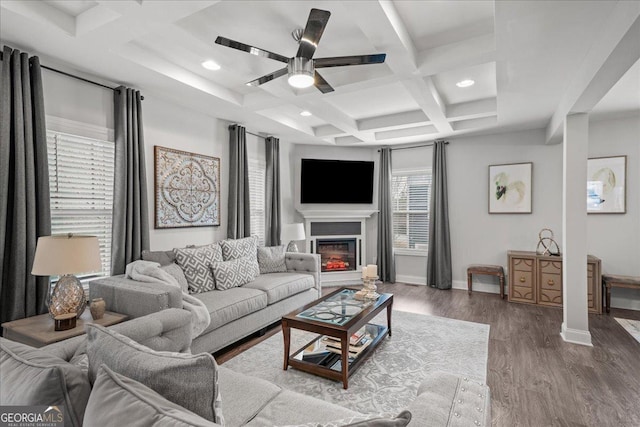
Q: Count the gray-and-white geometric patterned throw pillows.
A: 3